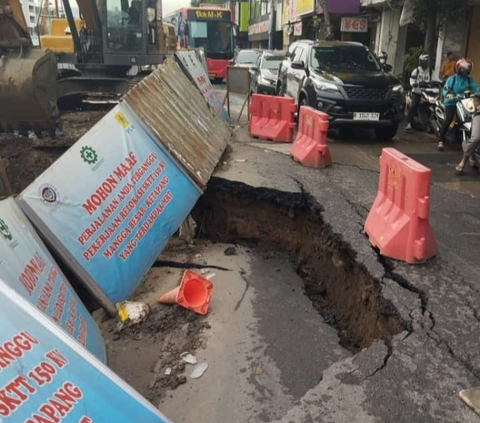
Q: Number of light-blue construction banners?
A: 4